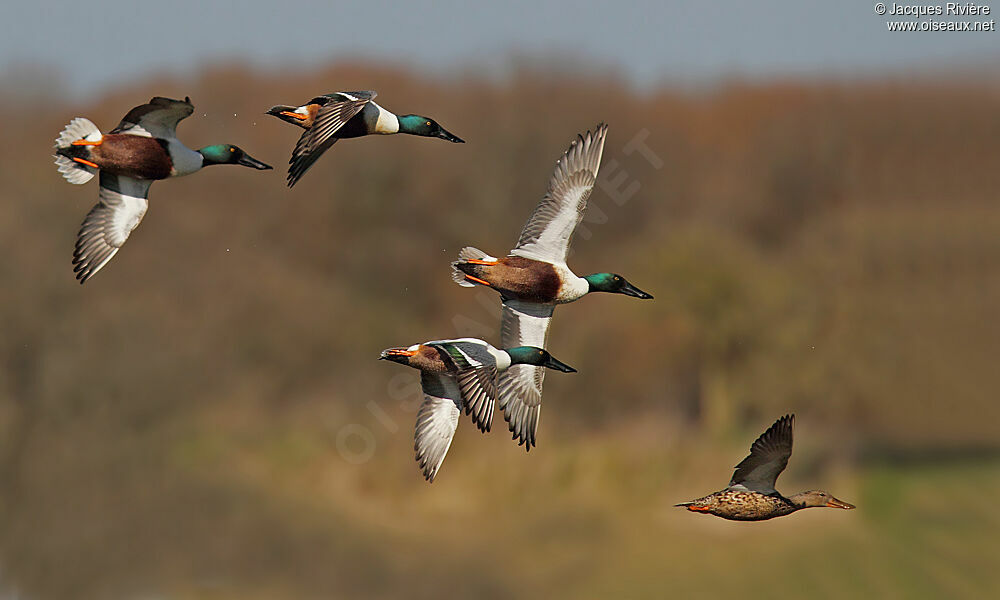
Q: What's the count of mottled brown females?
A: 1